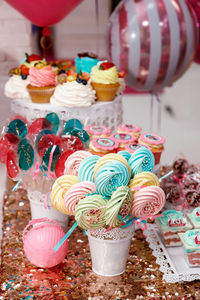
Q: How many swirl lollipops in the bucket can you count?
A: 12